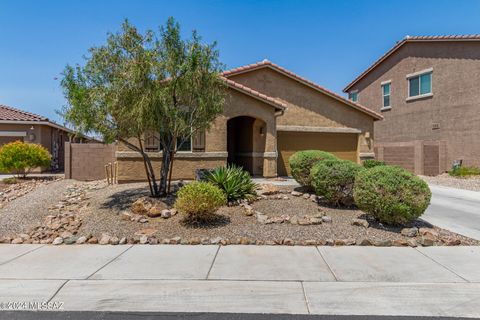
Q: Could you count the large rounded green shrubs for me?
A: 3